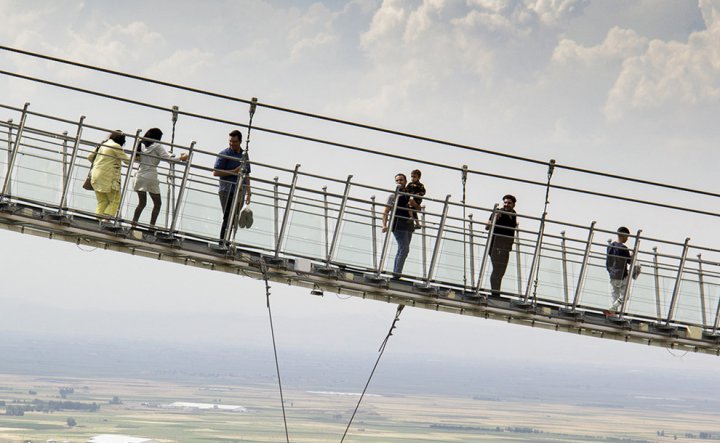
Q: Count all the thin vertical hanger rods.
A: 4